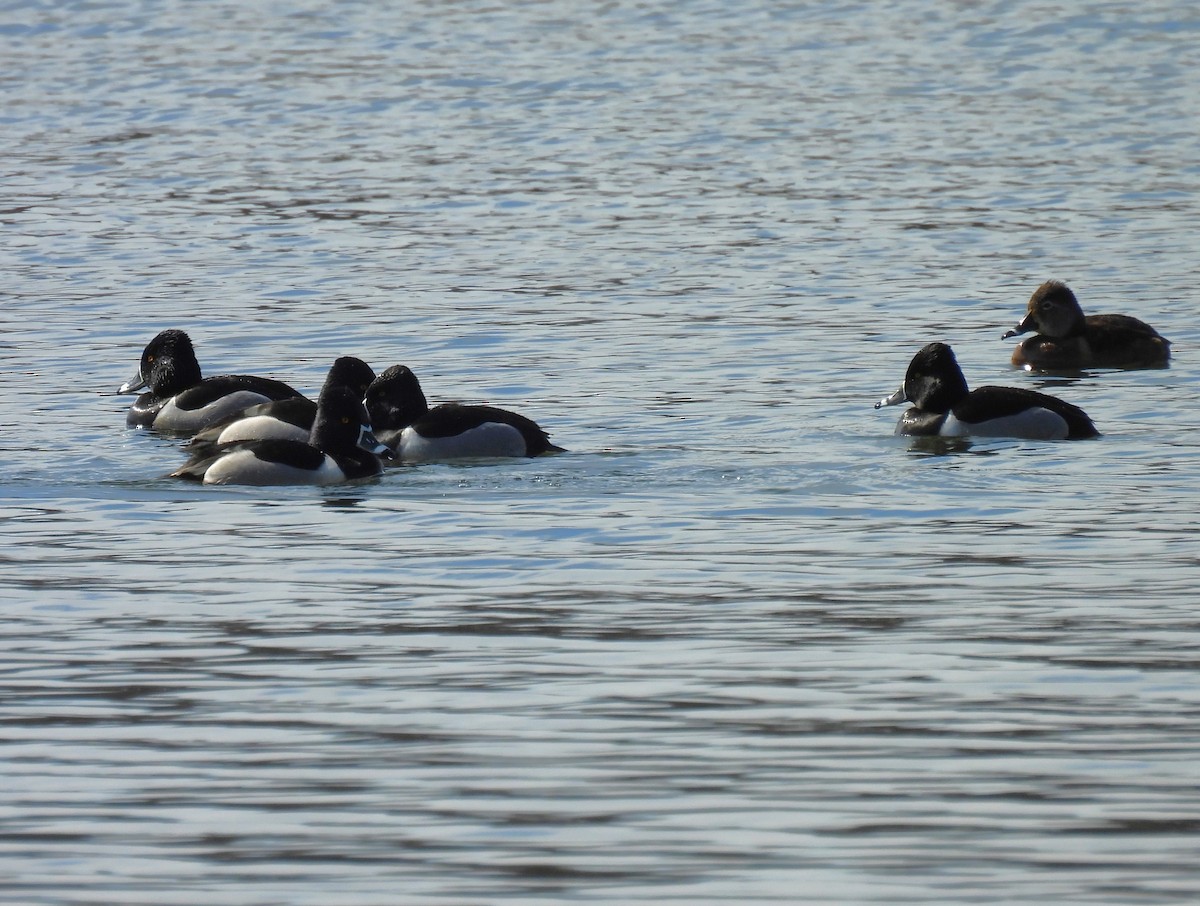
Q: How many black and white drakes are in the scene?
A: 5